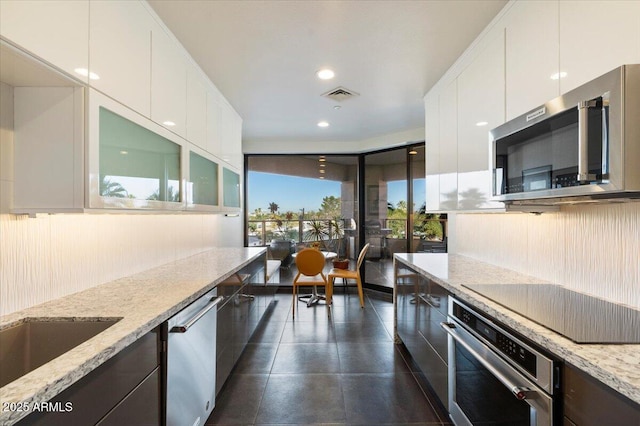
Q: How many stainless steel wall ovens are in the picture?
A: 1